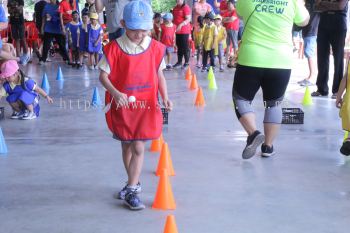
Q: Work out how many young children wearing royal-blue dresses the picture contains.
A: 4